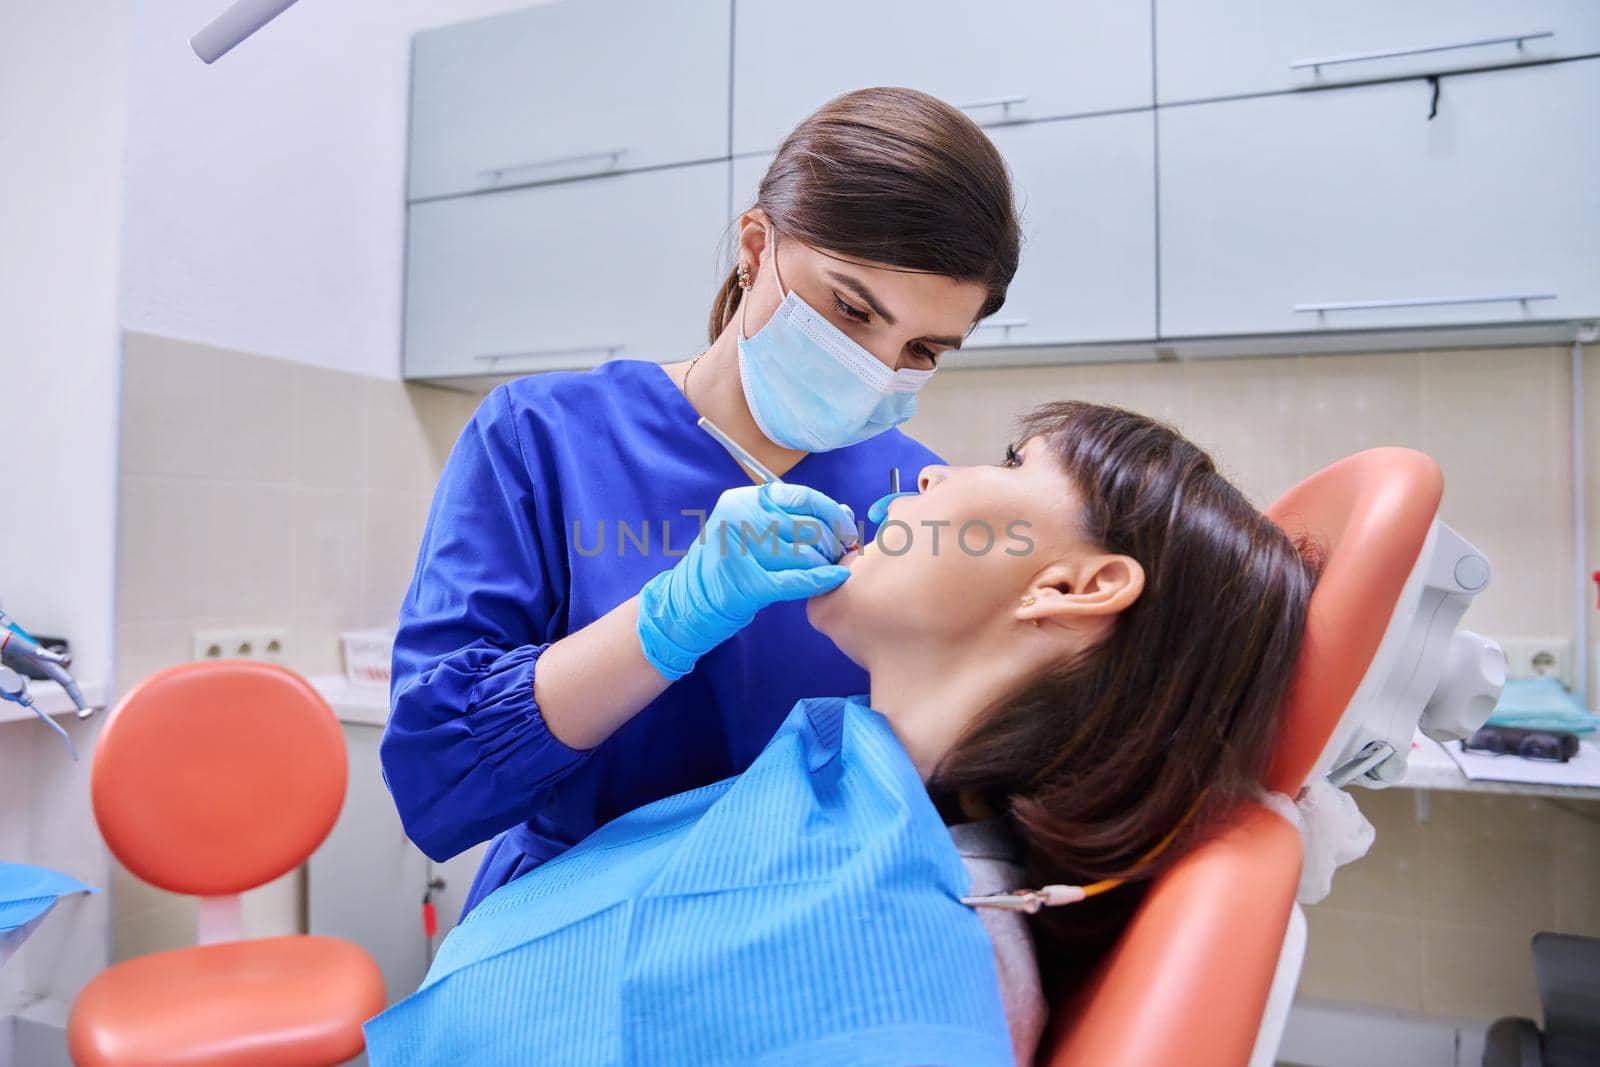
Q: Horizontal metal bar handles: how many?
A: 6